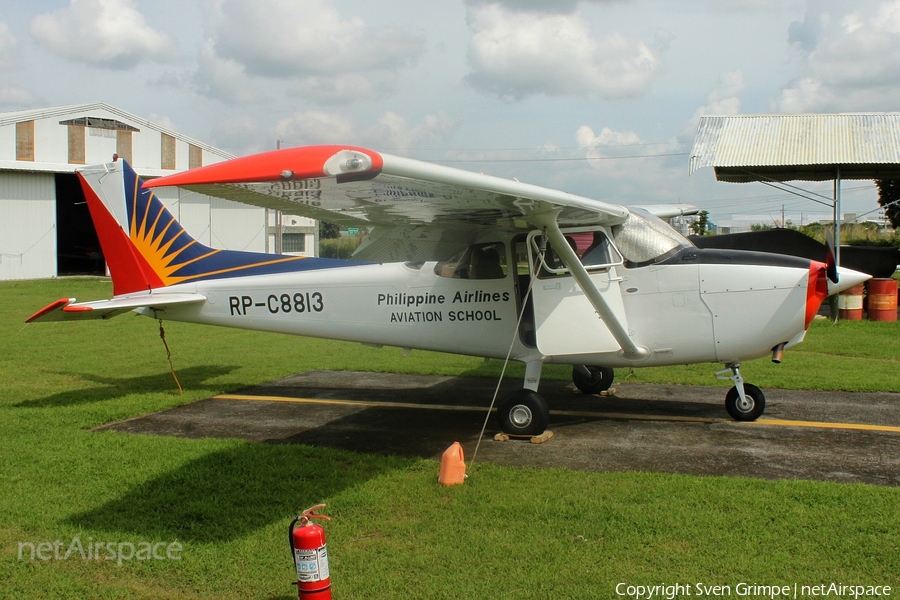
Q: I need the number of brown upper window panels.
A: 5